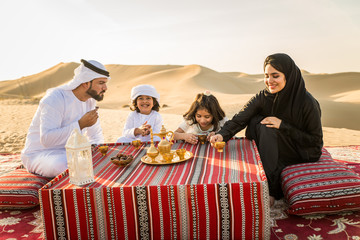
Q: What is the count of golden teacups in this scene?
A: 6